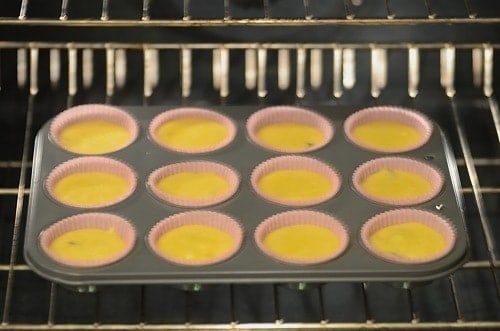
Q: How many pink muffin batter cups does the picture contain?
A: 12